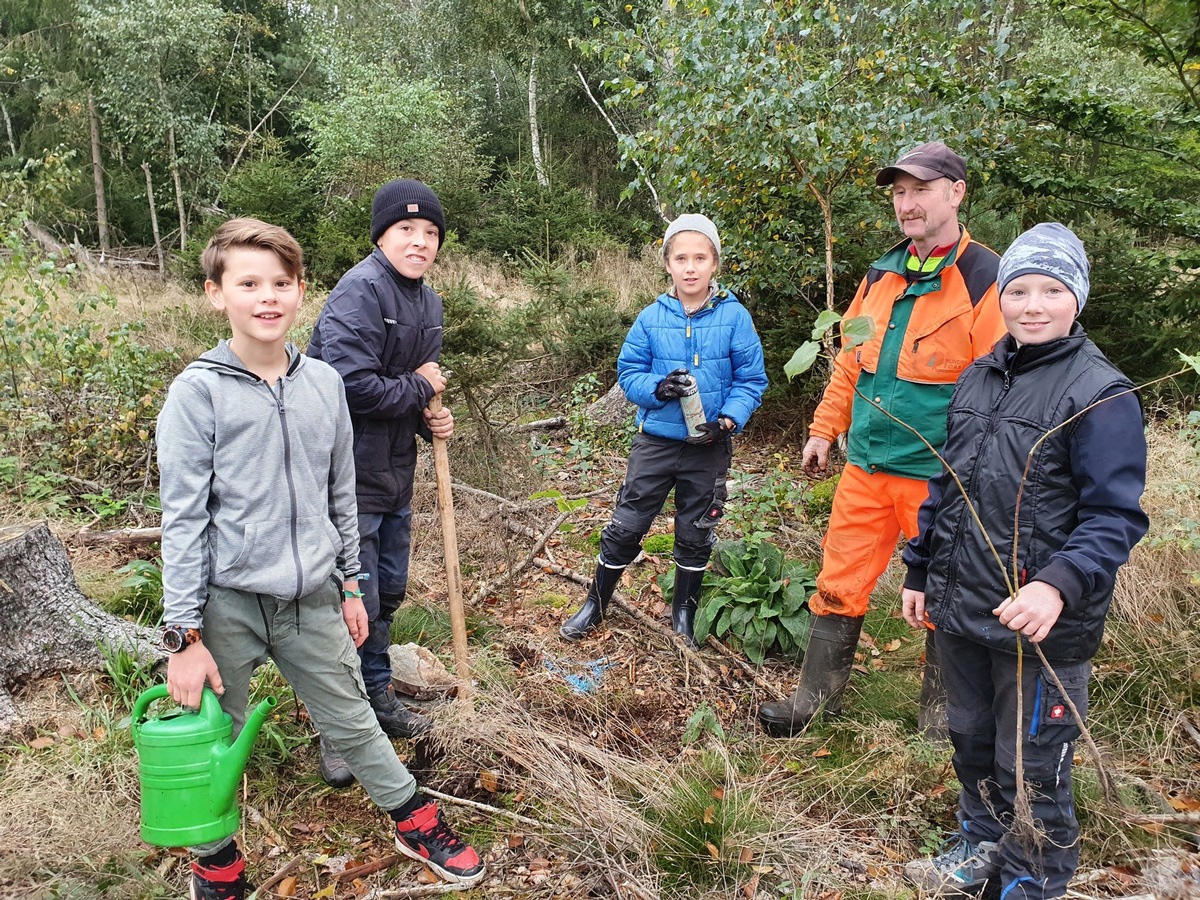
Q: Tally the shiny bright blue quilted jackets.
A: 1